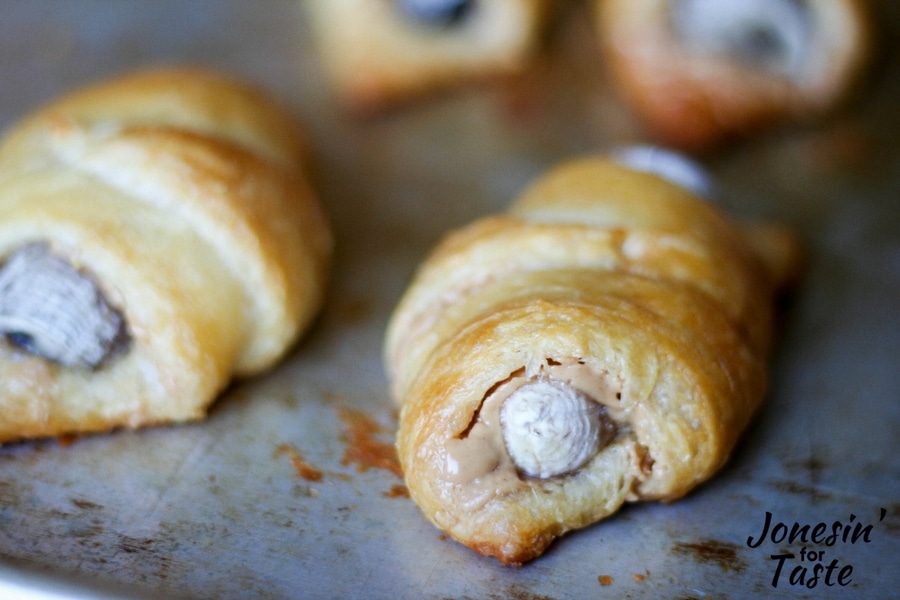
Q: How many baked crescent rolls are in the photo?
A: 4